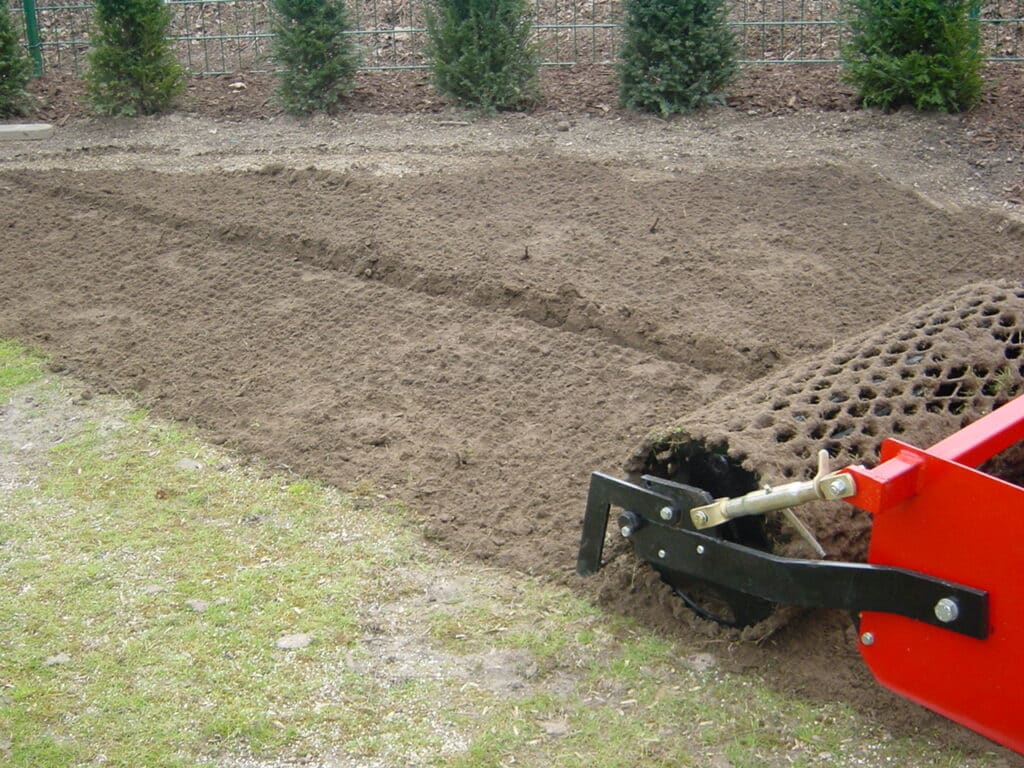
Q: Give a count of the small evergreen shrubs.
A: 6